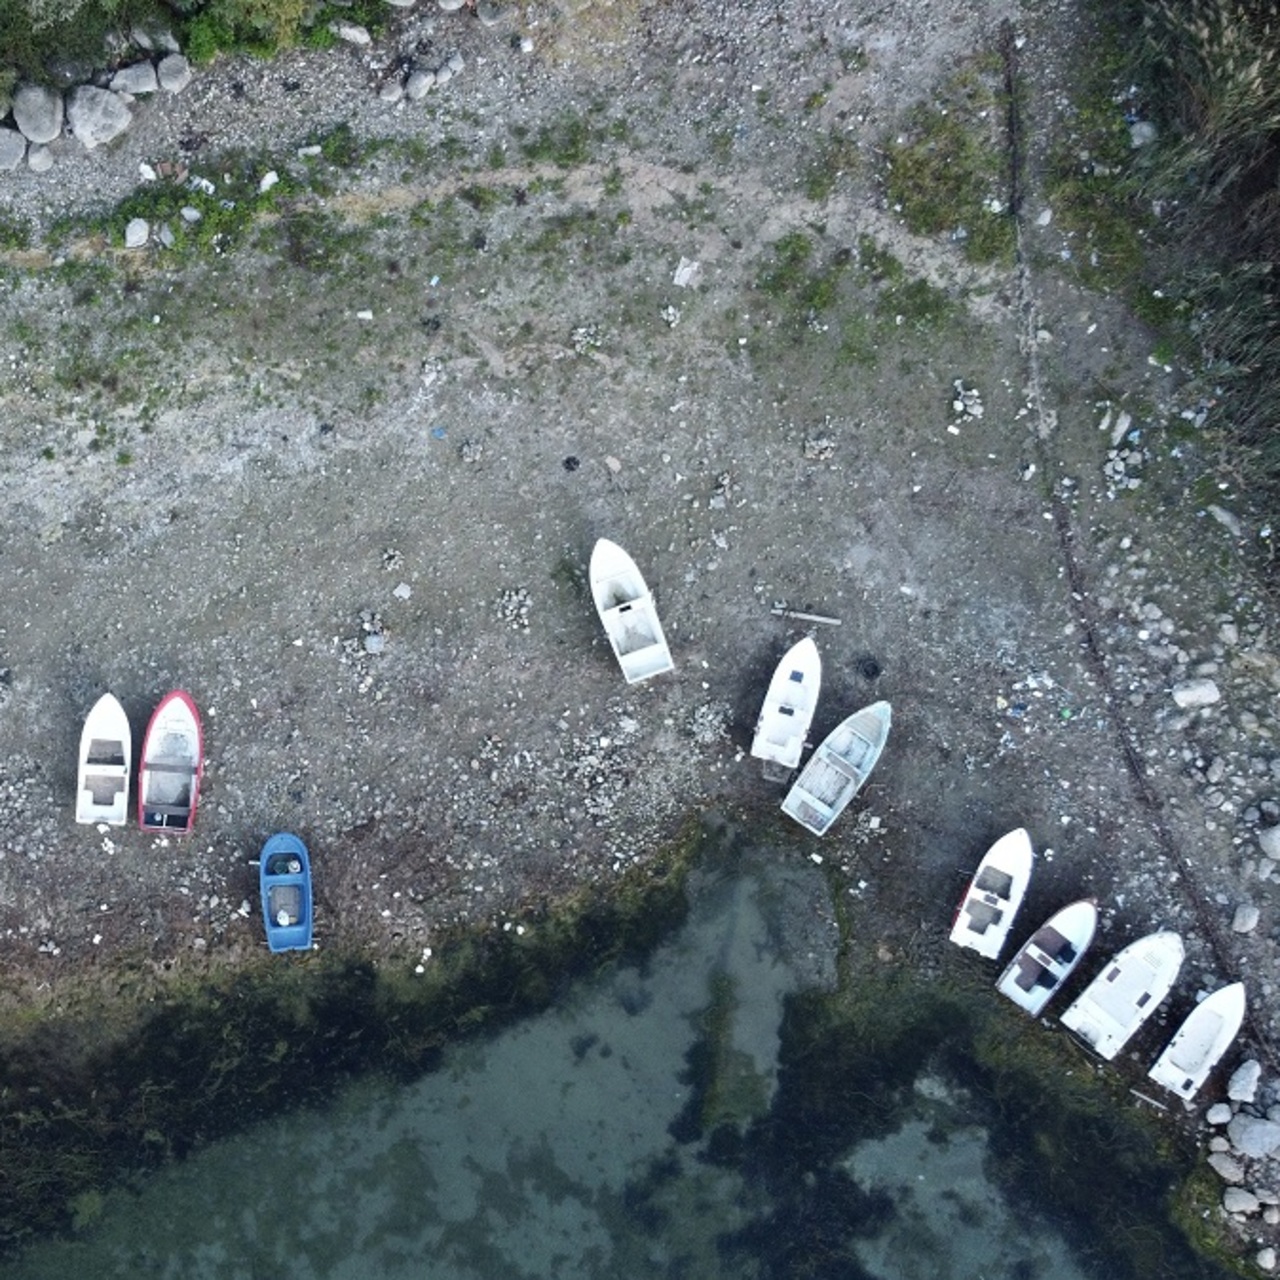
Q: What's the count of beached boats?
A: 10